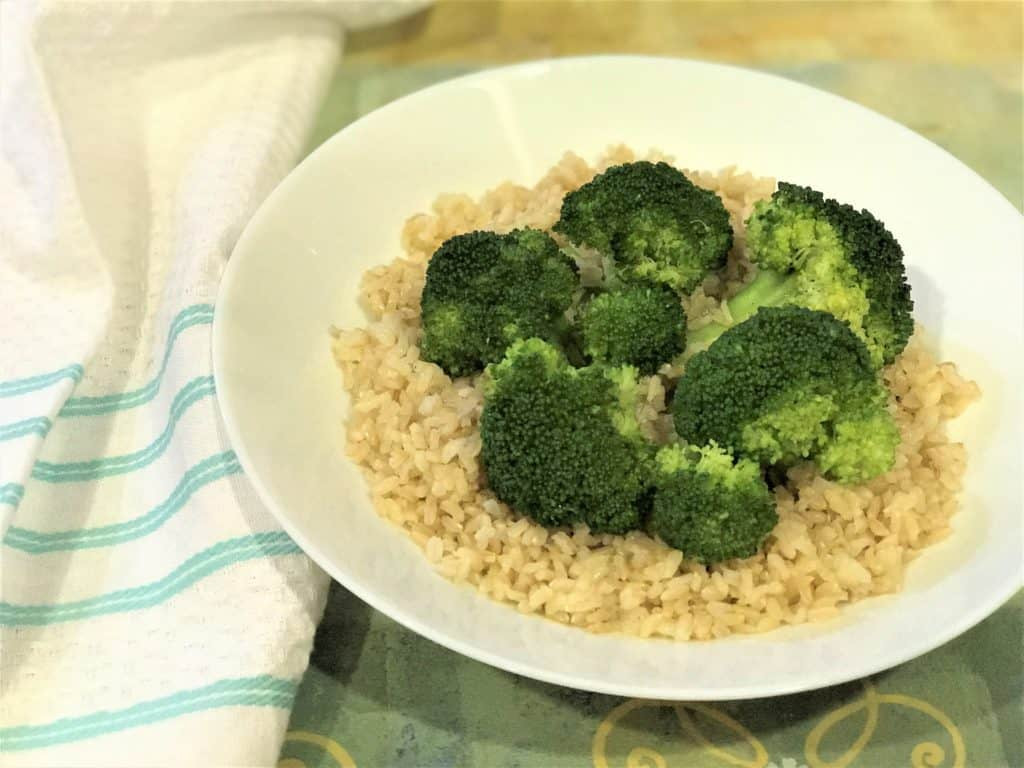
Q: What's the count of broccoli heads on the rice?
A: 7